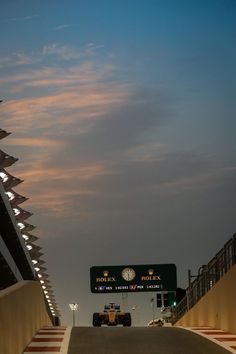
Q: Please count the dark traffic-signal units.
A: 2